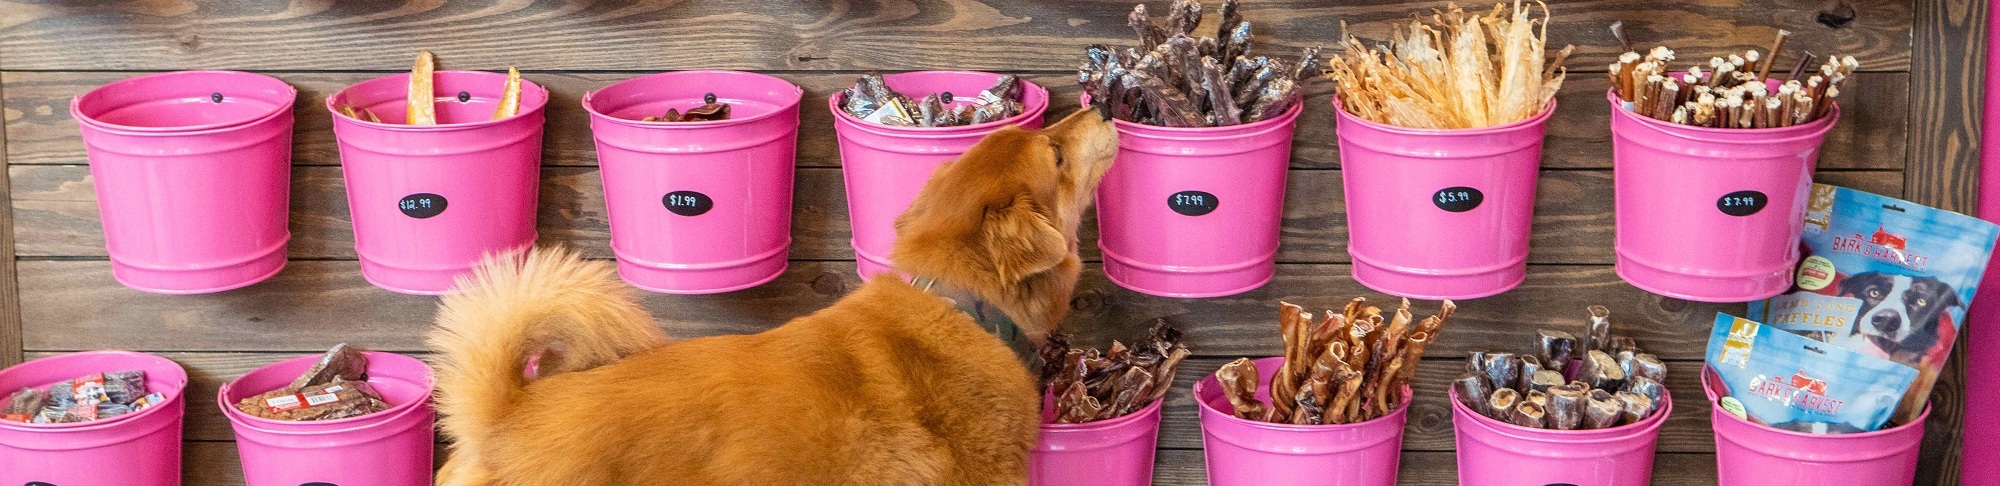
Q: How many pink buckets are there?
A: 13